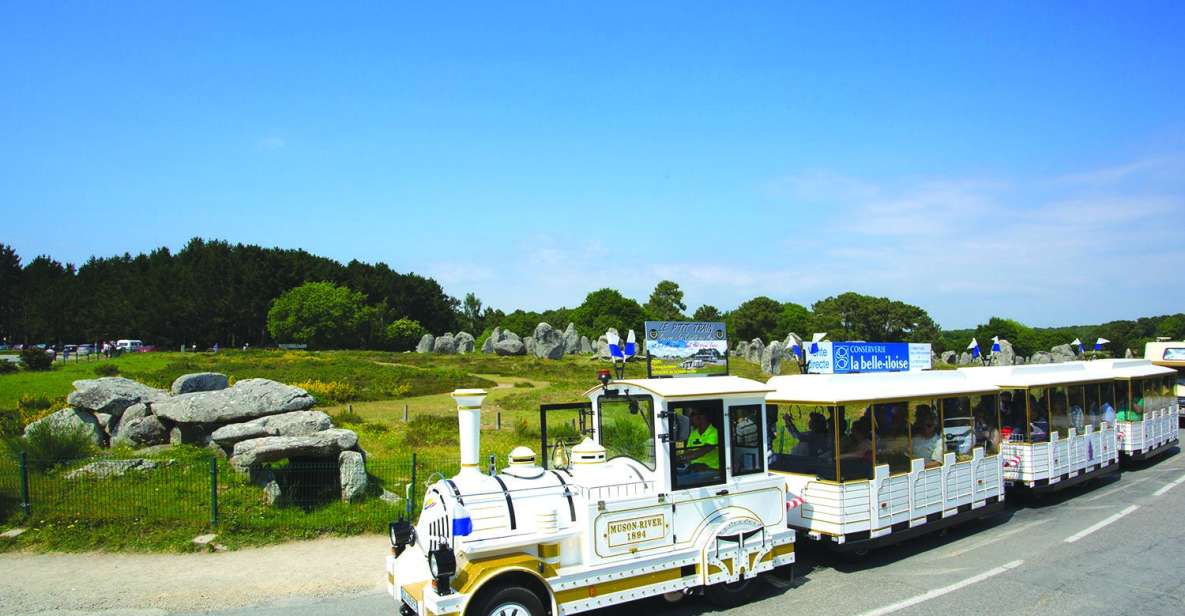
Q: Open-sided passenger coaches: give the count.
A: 3